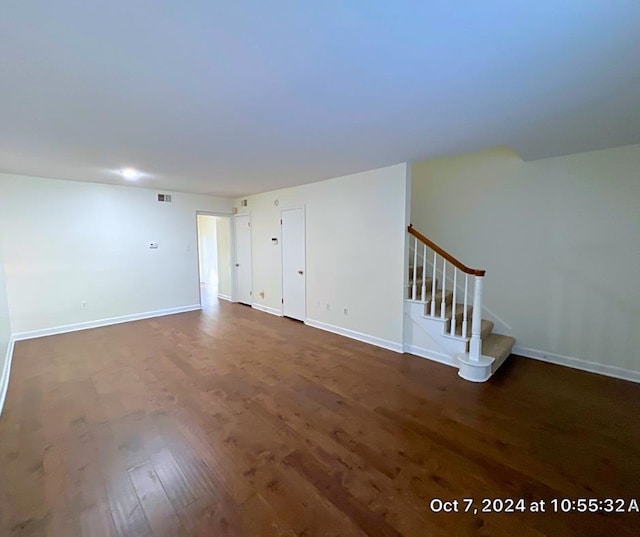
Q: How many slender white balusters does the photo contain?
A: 6